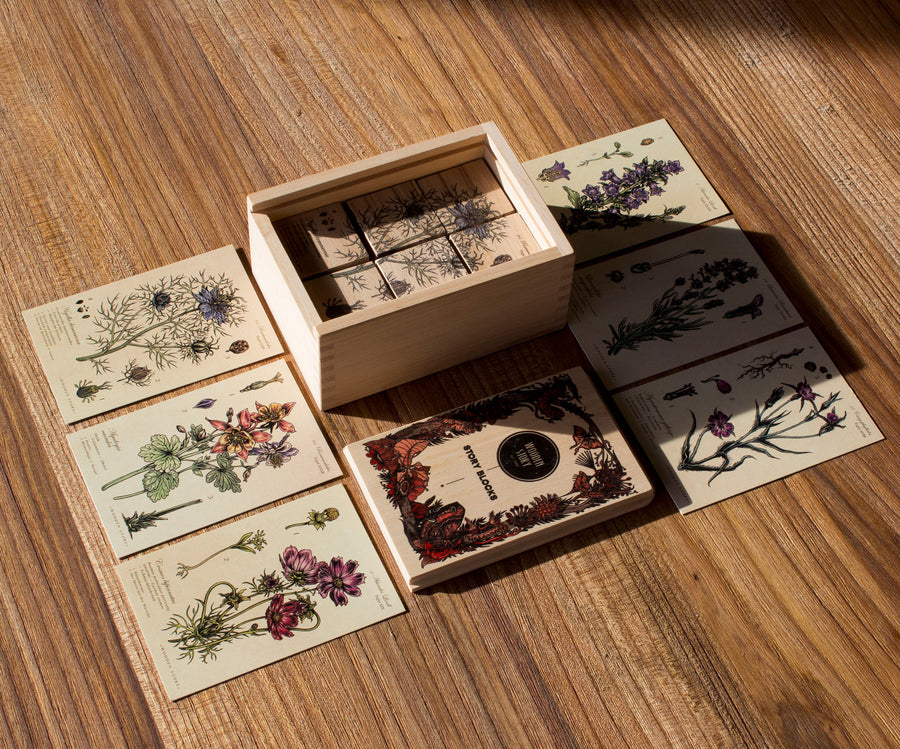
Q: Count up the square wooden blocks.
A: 6